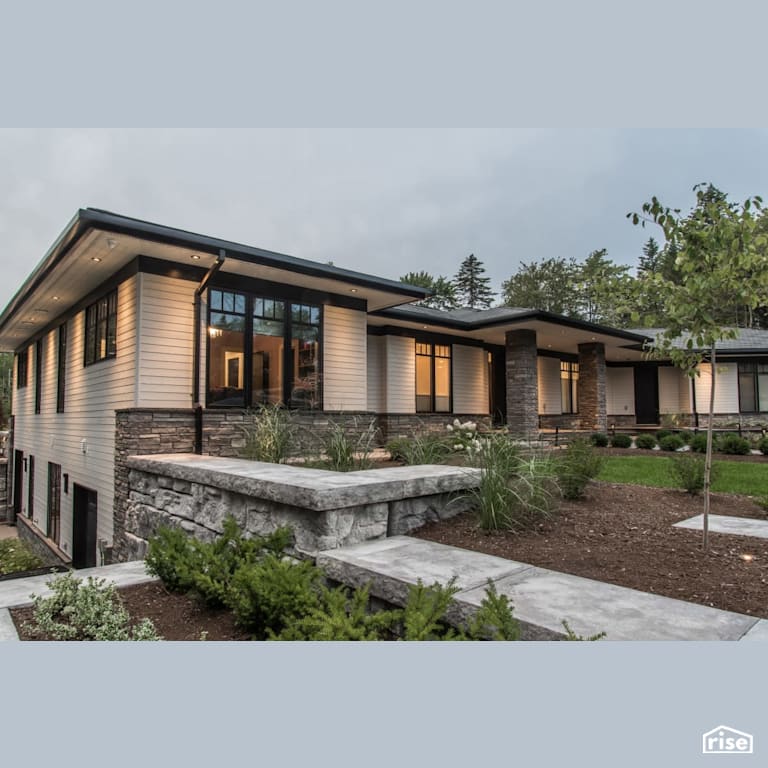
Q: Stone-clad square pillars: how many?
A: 2